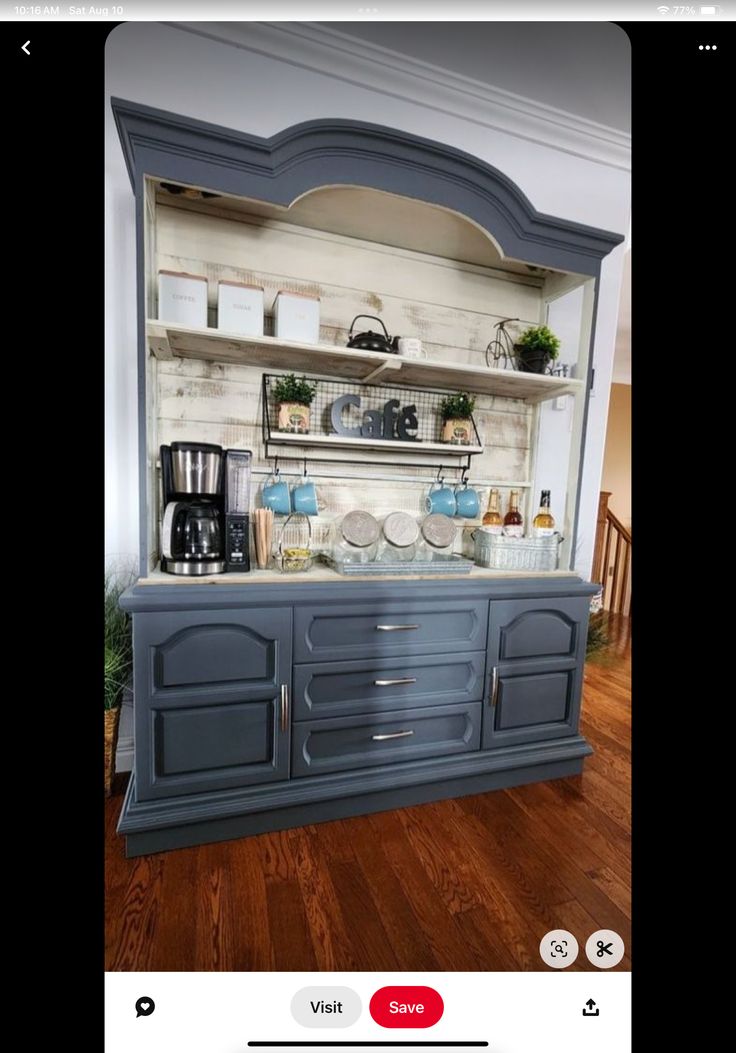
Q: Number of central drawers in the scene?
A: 3